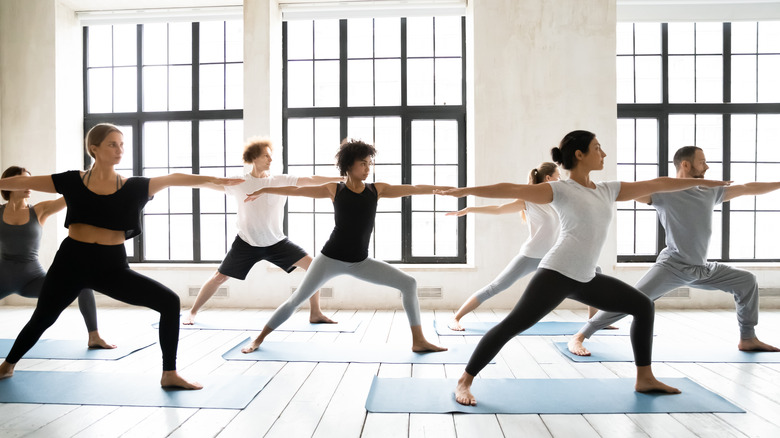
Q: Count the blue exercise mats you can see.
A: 7